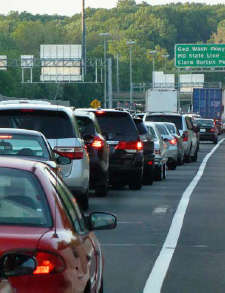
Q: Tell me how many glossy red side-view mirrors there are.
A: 0